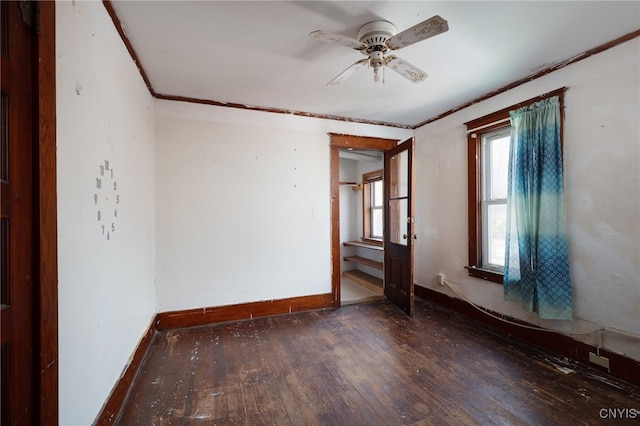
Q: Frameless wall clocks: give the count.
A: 1